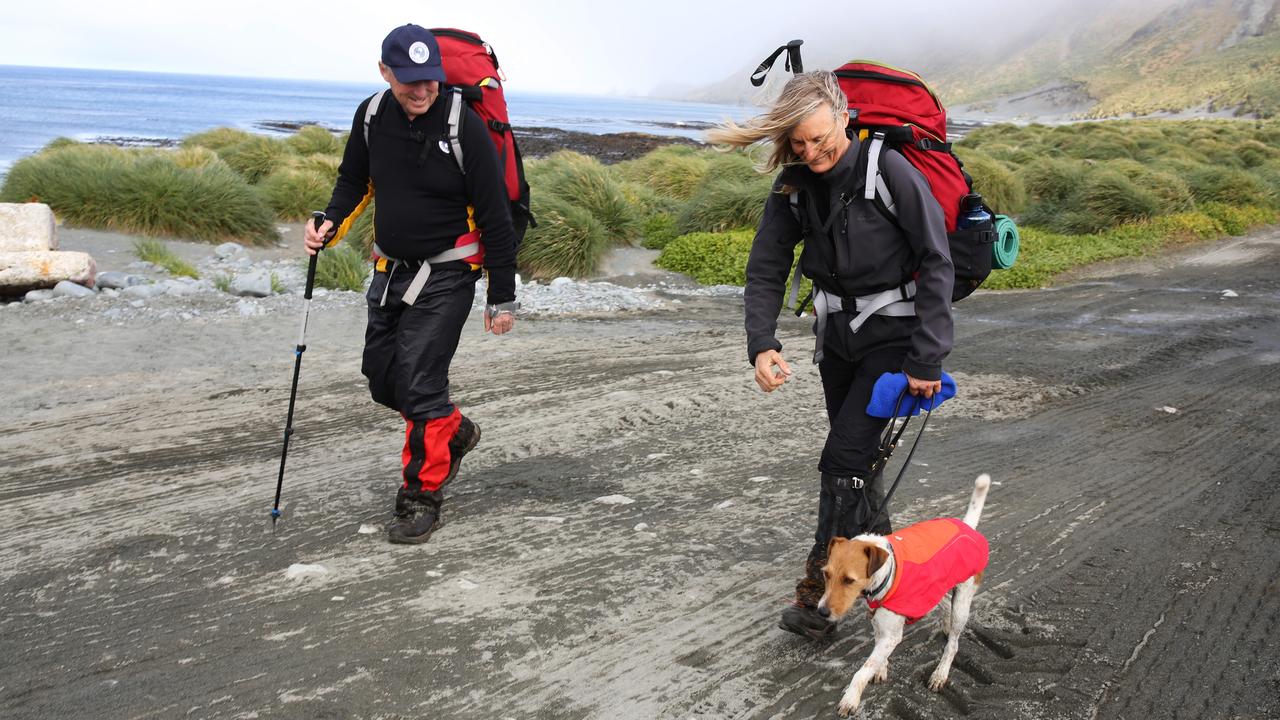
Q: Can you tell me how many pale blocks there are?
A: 2